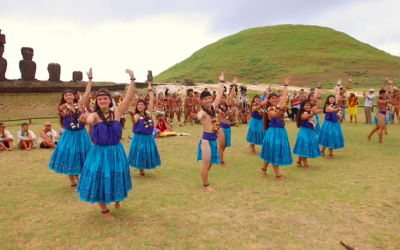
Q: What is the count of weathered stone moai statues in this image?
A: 5